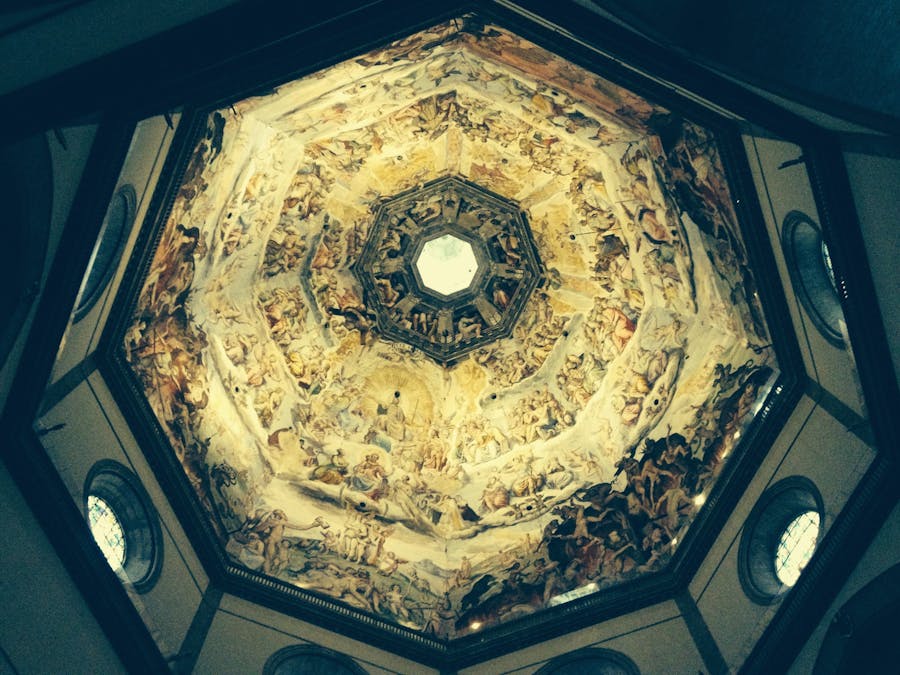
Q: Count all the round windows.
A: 6